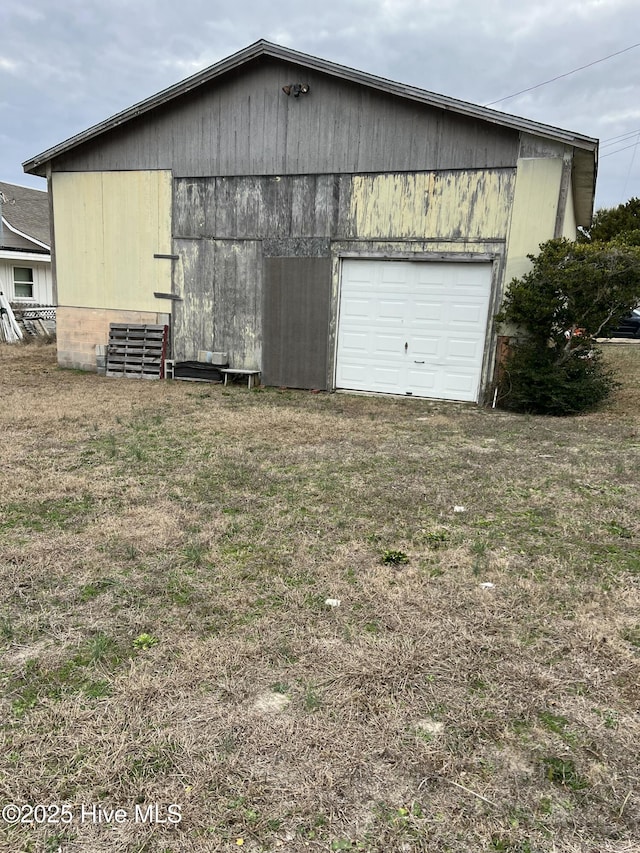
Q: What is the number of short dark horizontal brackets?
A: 2